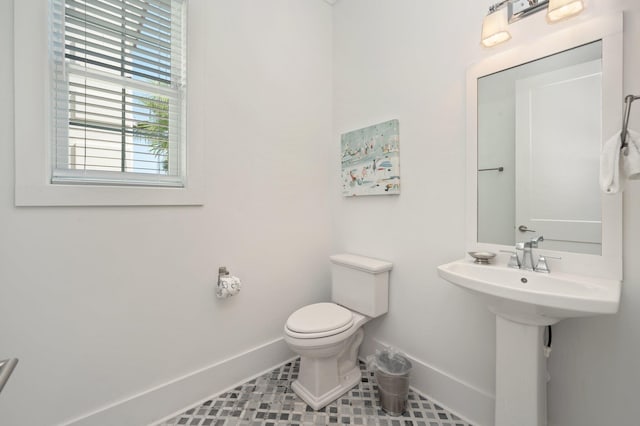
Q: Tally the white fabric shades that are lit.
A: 2